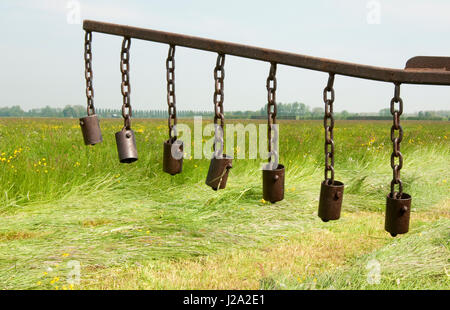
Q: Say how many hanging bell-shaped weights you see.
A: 7